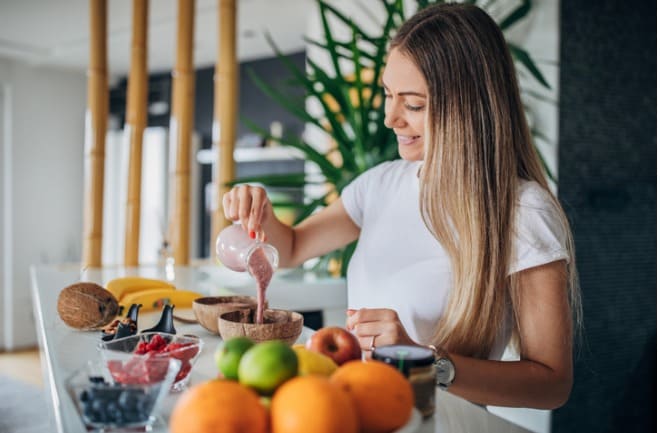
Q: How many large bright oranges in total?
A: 3